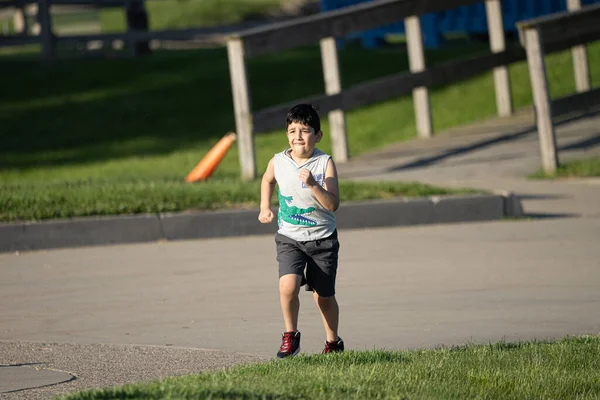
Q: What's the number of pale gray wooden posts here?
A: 6